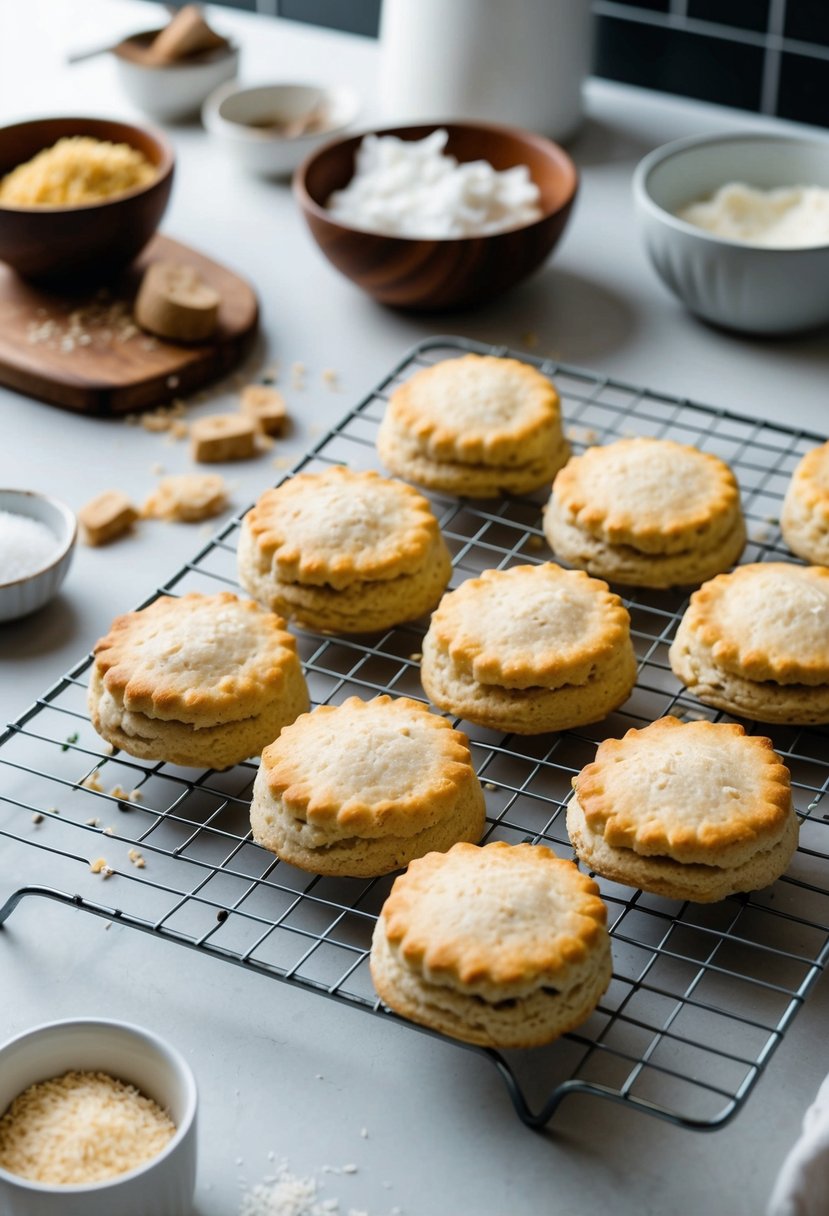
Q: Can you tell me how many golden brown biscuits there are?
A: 10